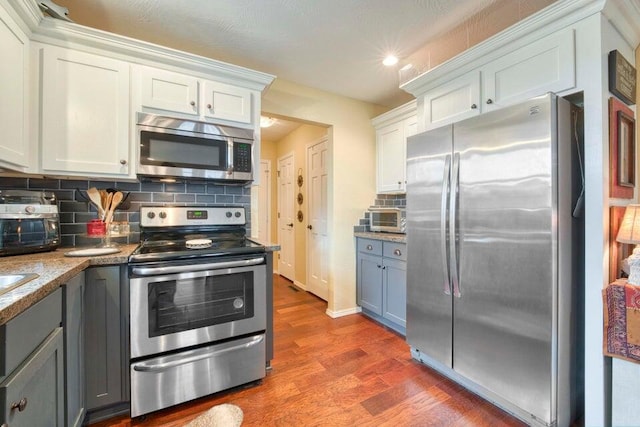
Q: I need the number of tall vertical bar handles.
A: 2